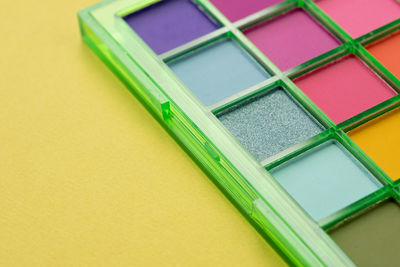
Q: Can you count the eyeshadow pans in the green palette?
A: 11